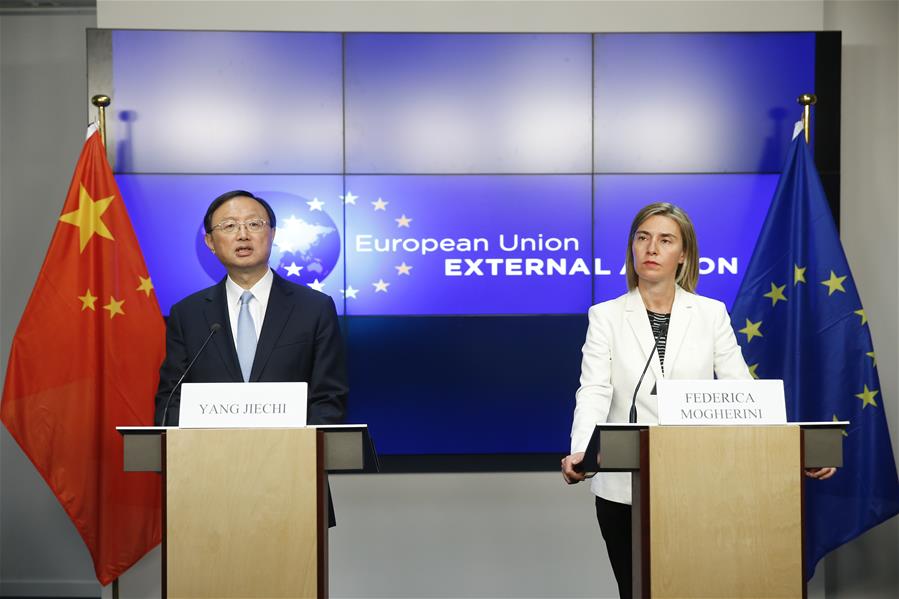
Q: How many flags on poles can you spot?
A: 2